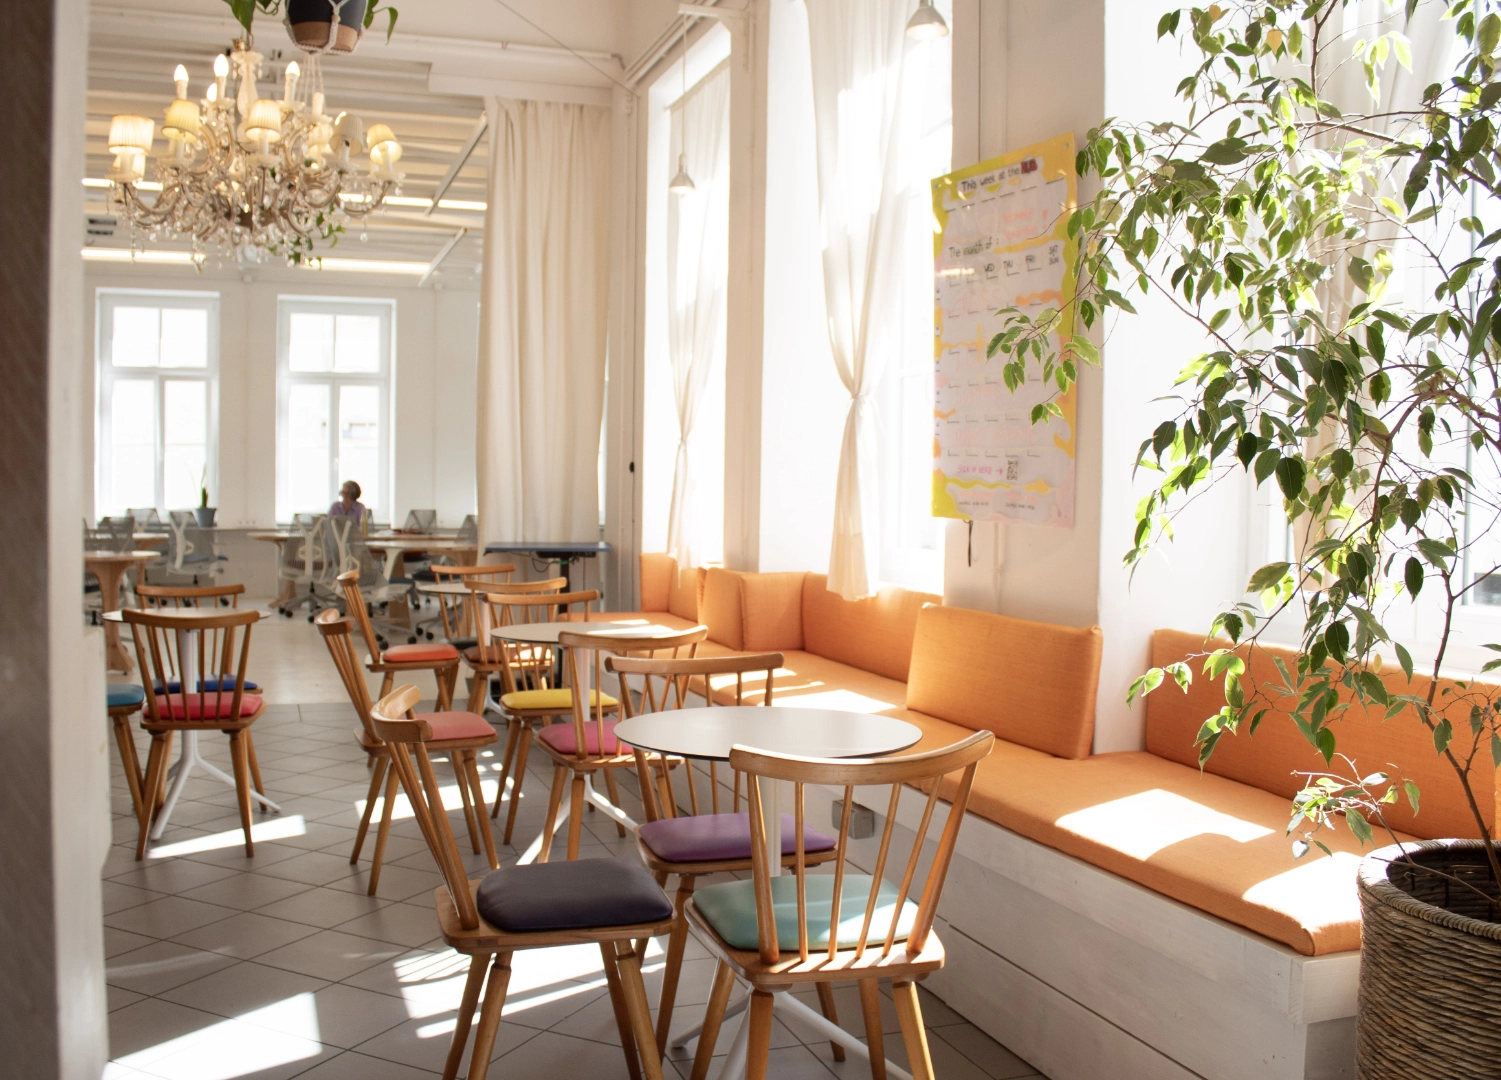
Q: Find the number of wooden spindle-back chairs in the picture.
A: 12